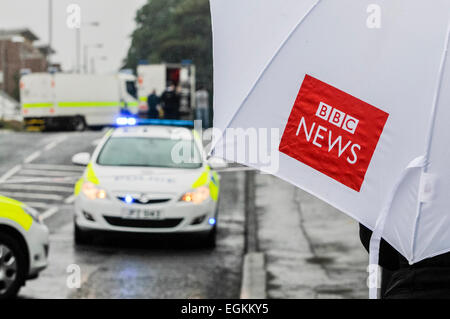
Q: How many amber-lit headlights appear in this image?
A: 2